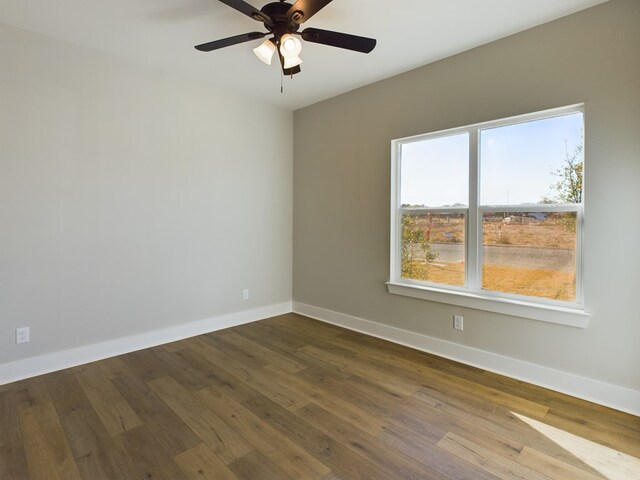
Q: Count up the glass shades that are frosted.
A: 3